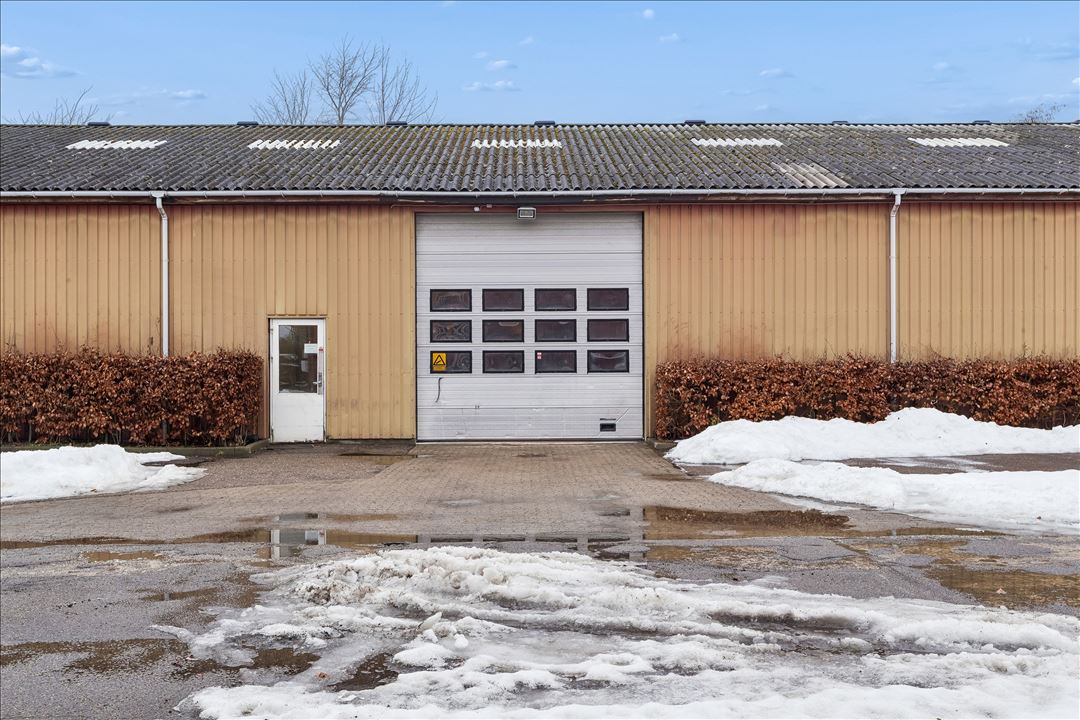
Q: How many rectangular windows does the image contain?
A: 13